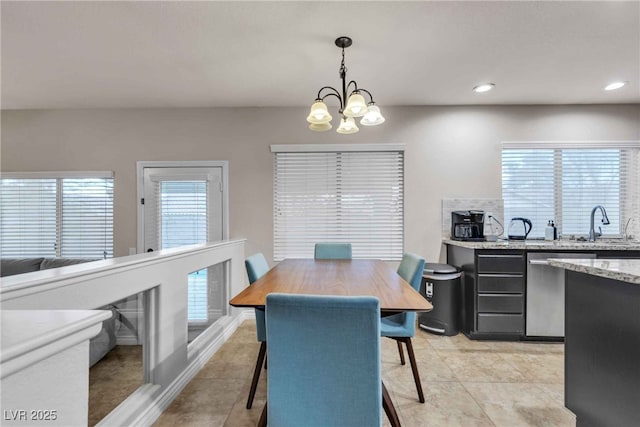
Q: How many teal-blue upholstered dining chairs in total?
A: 4